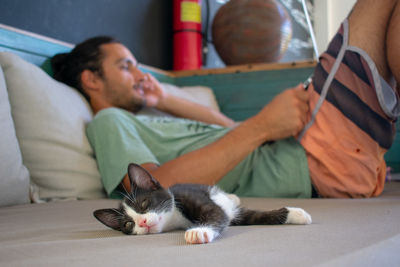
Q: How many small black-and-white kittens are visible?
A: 1